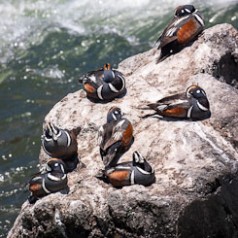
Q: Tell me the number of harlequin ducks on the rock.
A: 7